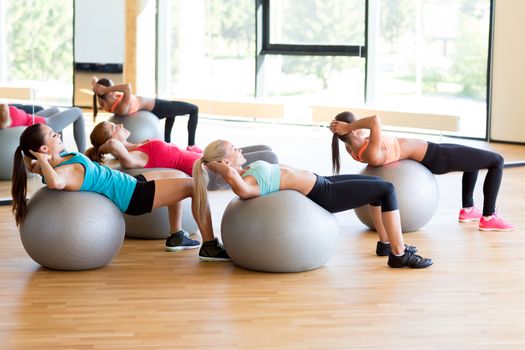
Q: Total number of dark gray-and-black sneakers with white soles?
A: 2